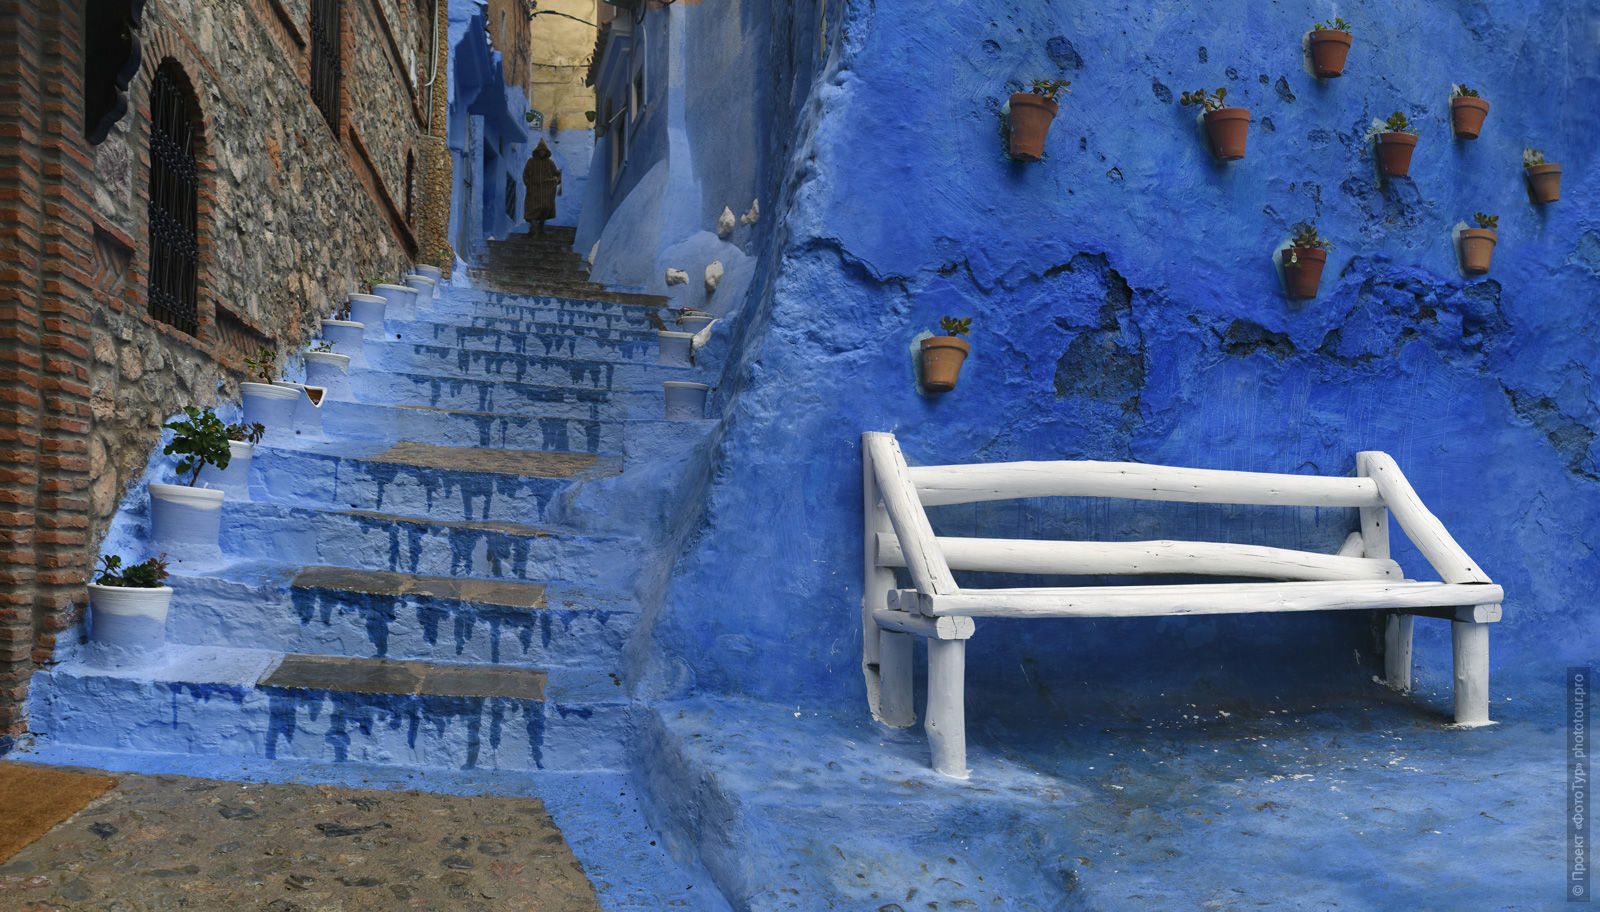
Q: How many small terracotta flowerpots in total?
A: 9